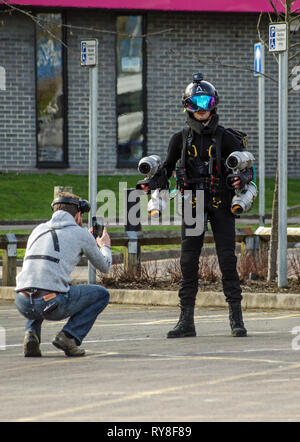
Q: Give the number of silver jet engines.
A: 4